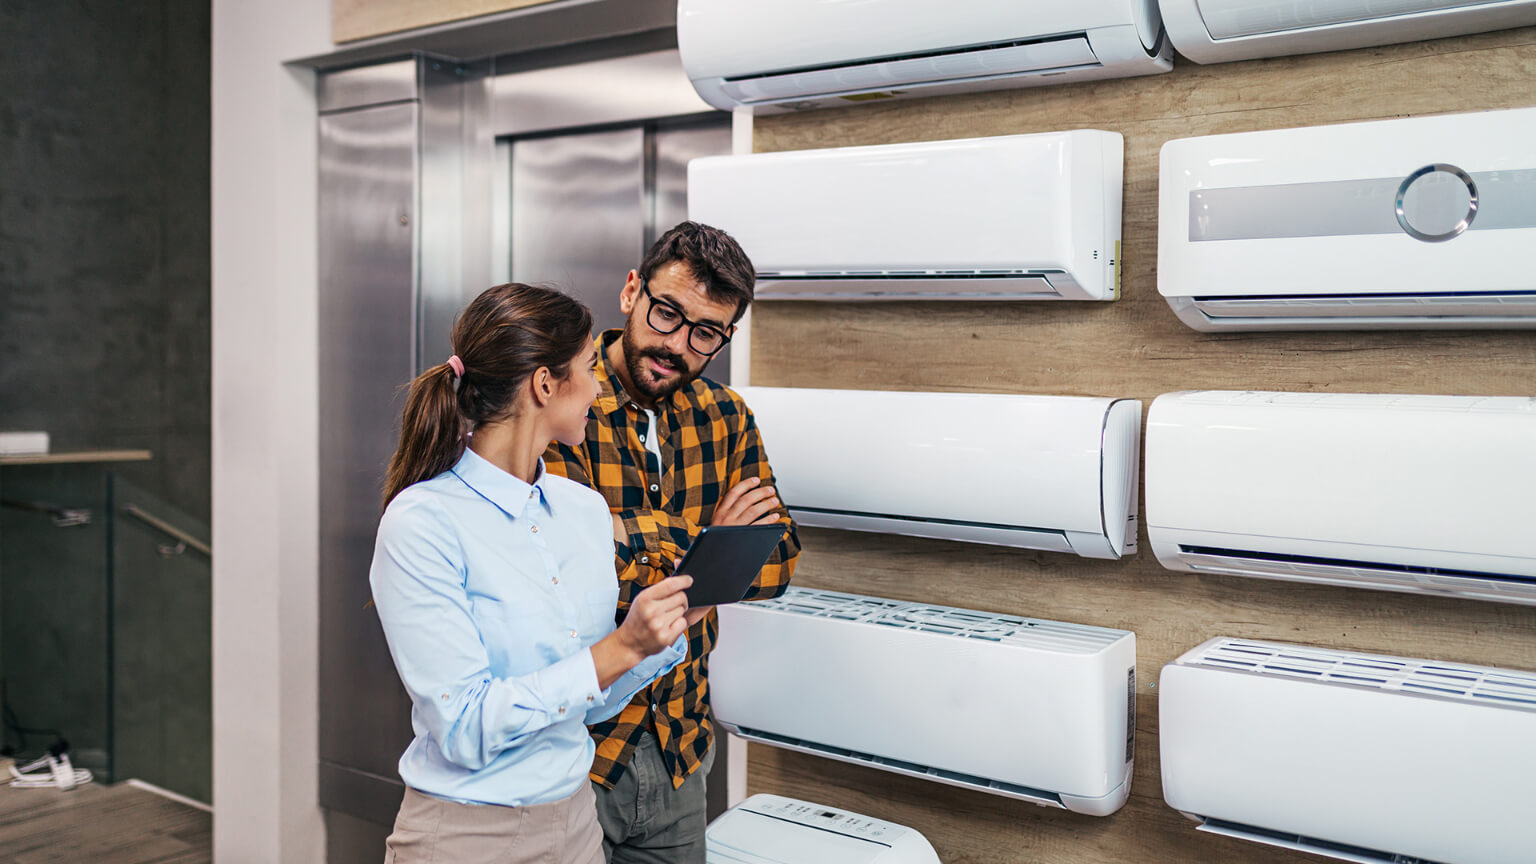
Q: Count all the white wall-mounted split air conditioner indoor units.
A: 8